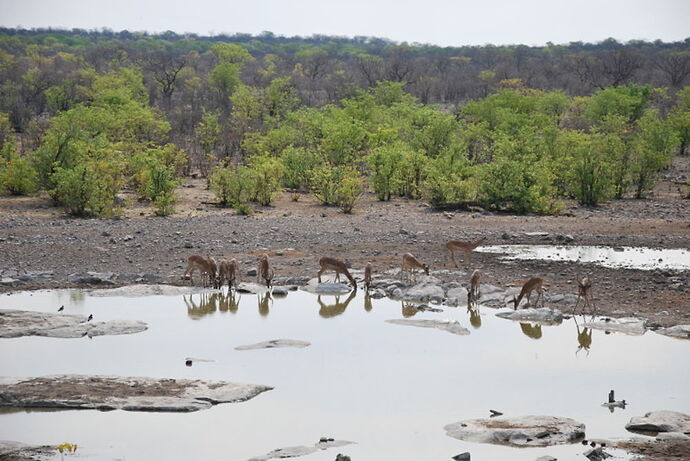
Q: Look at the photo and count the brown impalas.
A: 12